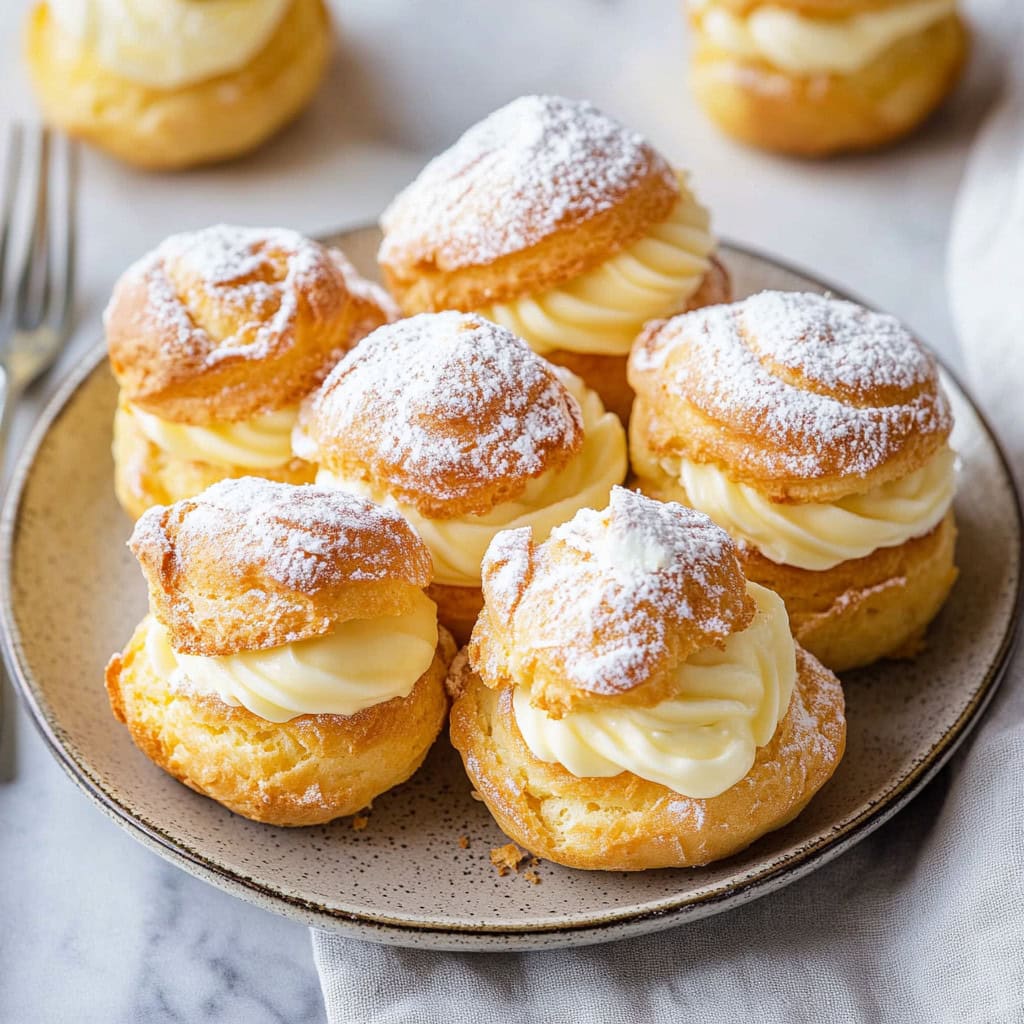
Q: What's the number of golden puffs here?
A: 8